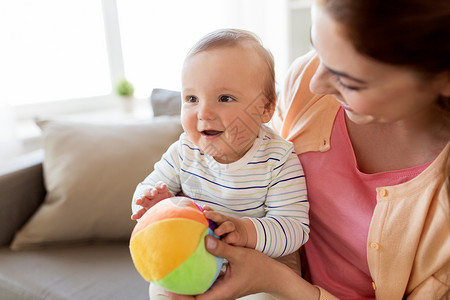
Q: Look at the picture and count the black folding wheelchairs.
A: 0